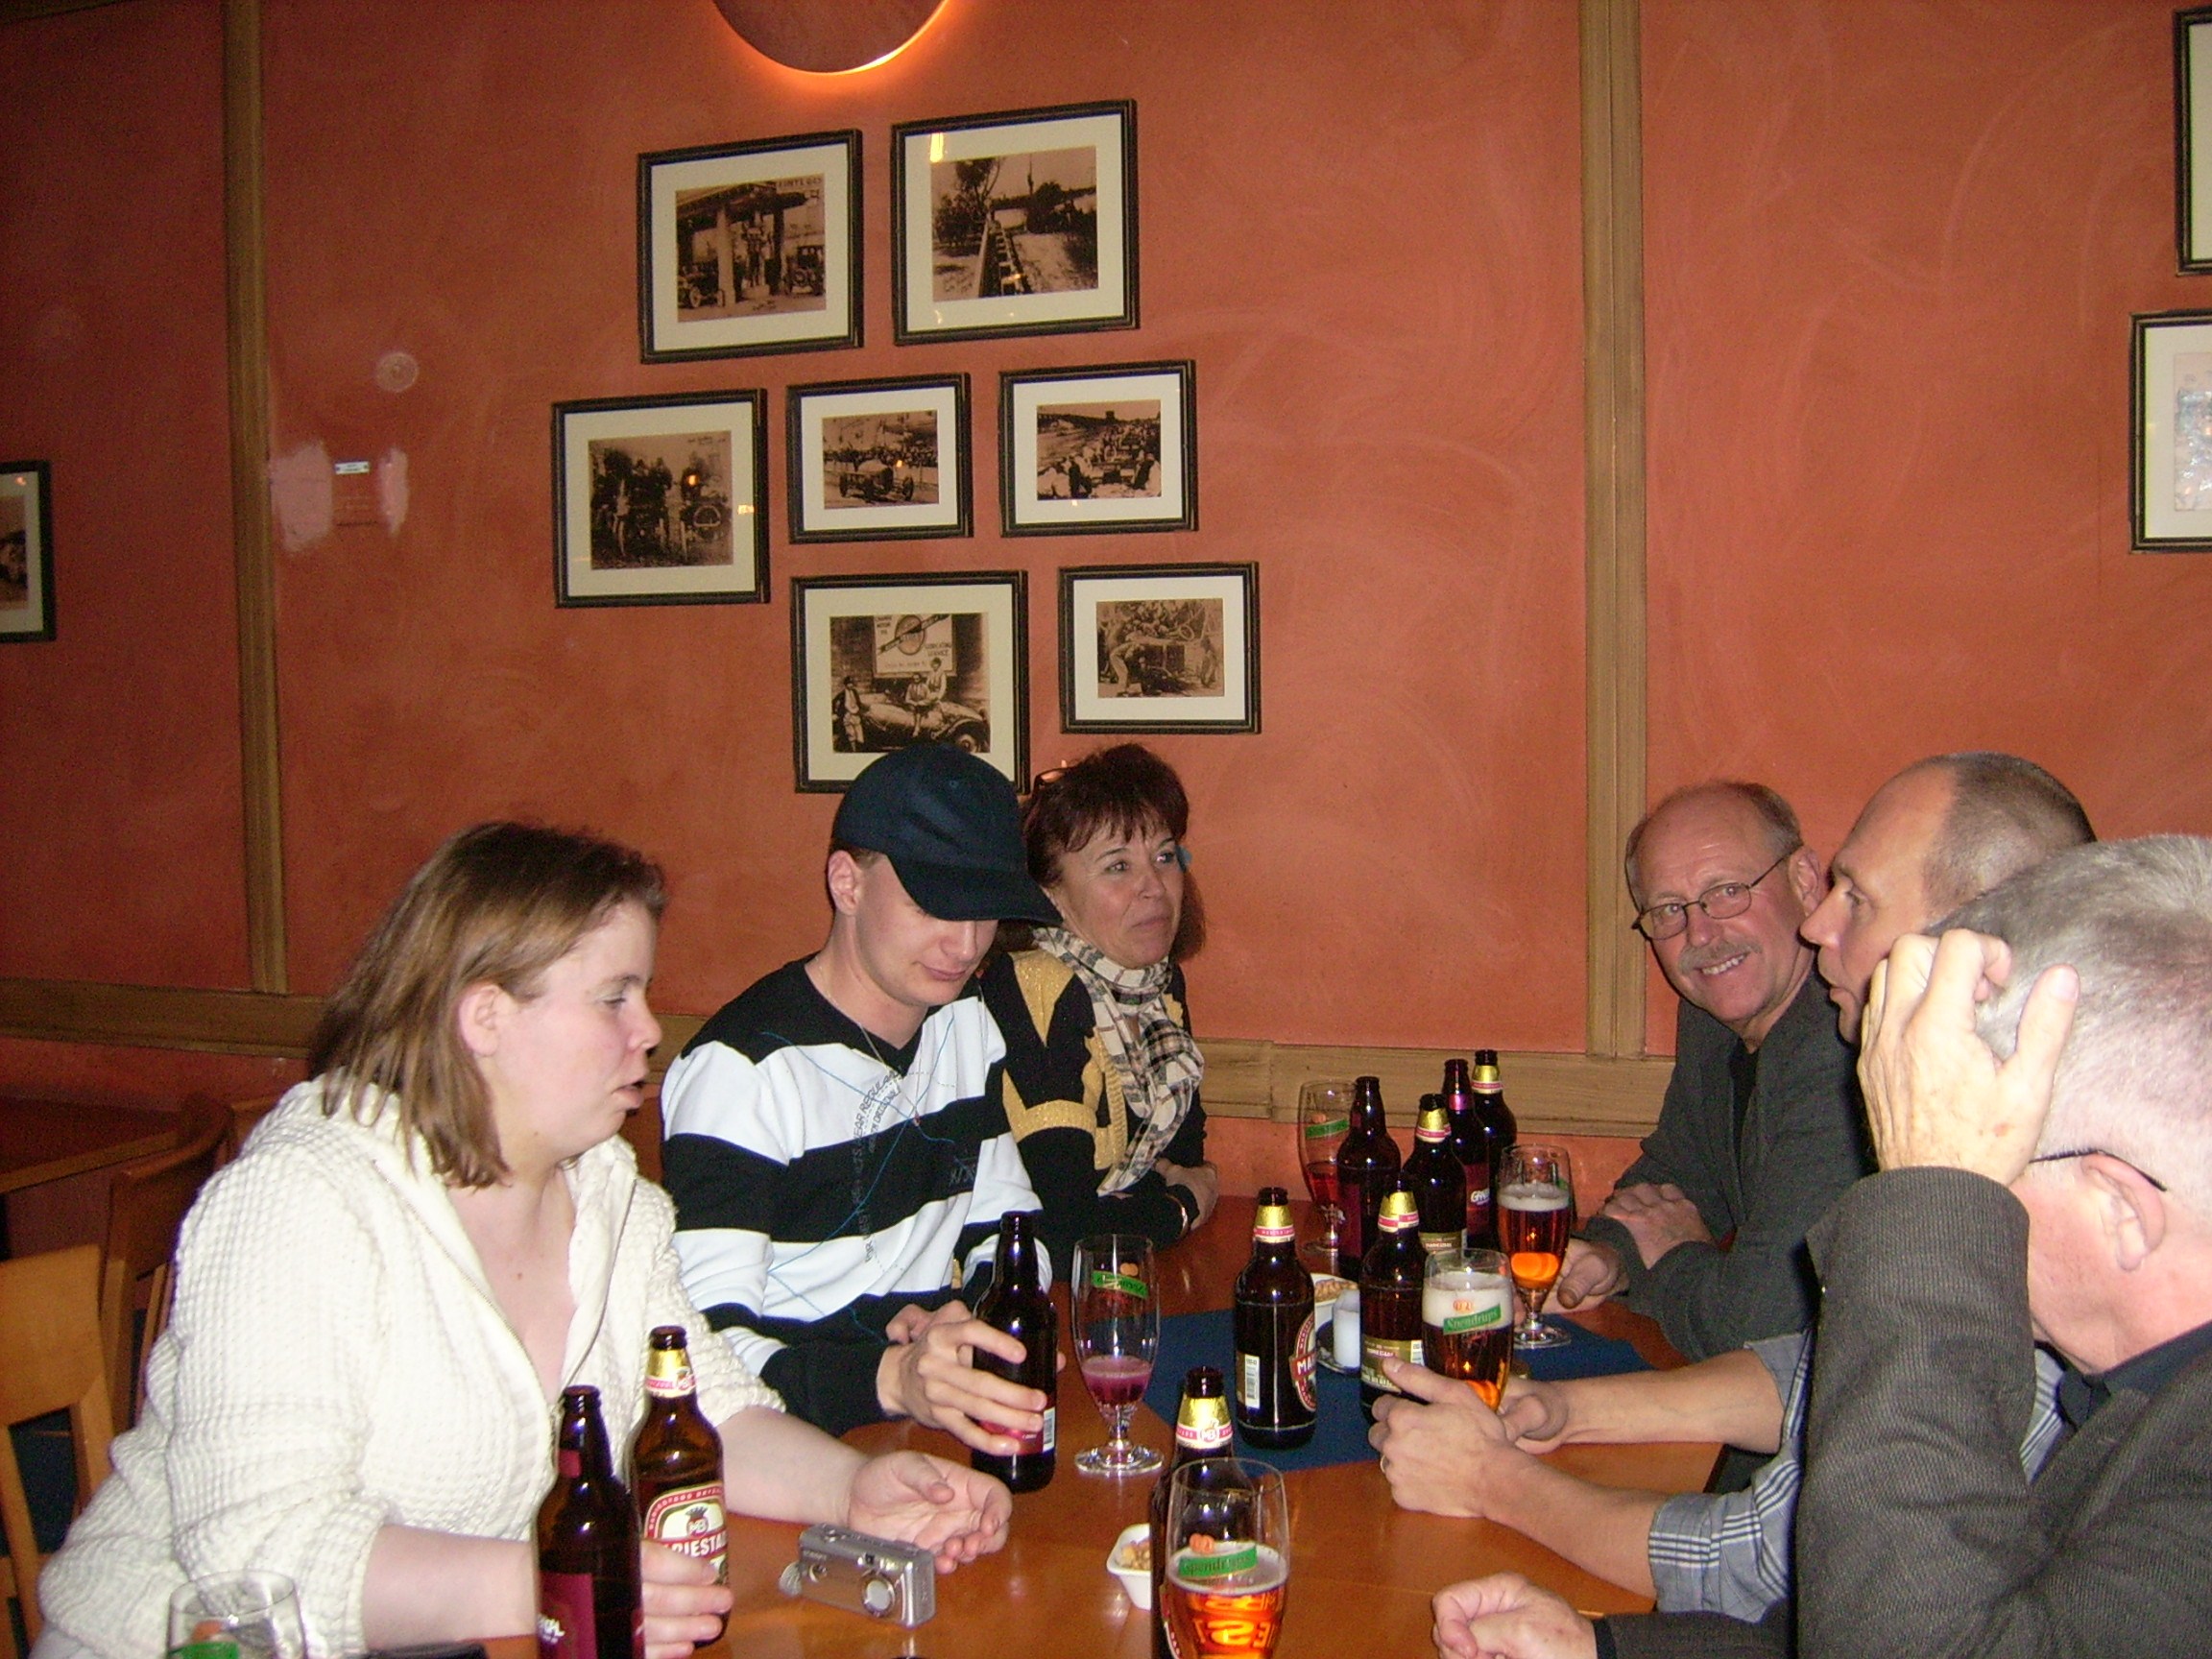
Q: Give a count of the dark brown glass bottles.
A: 10